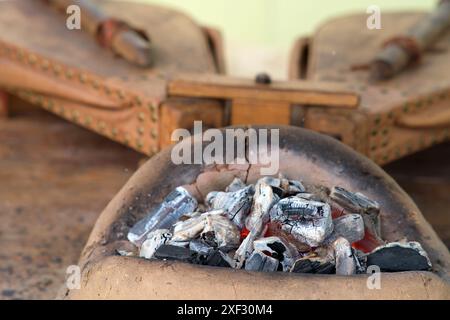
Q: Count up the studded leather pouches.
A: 2